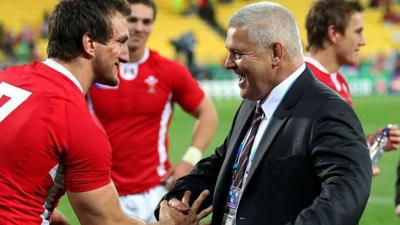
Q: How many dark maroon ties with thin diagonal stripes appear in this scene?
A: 1